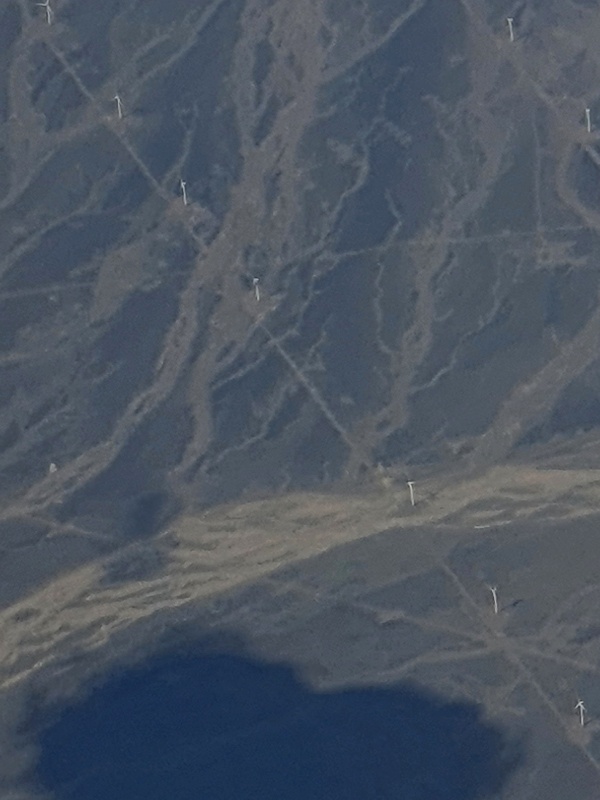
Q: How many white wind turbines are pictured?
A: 9